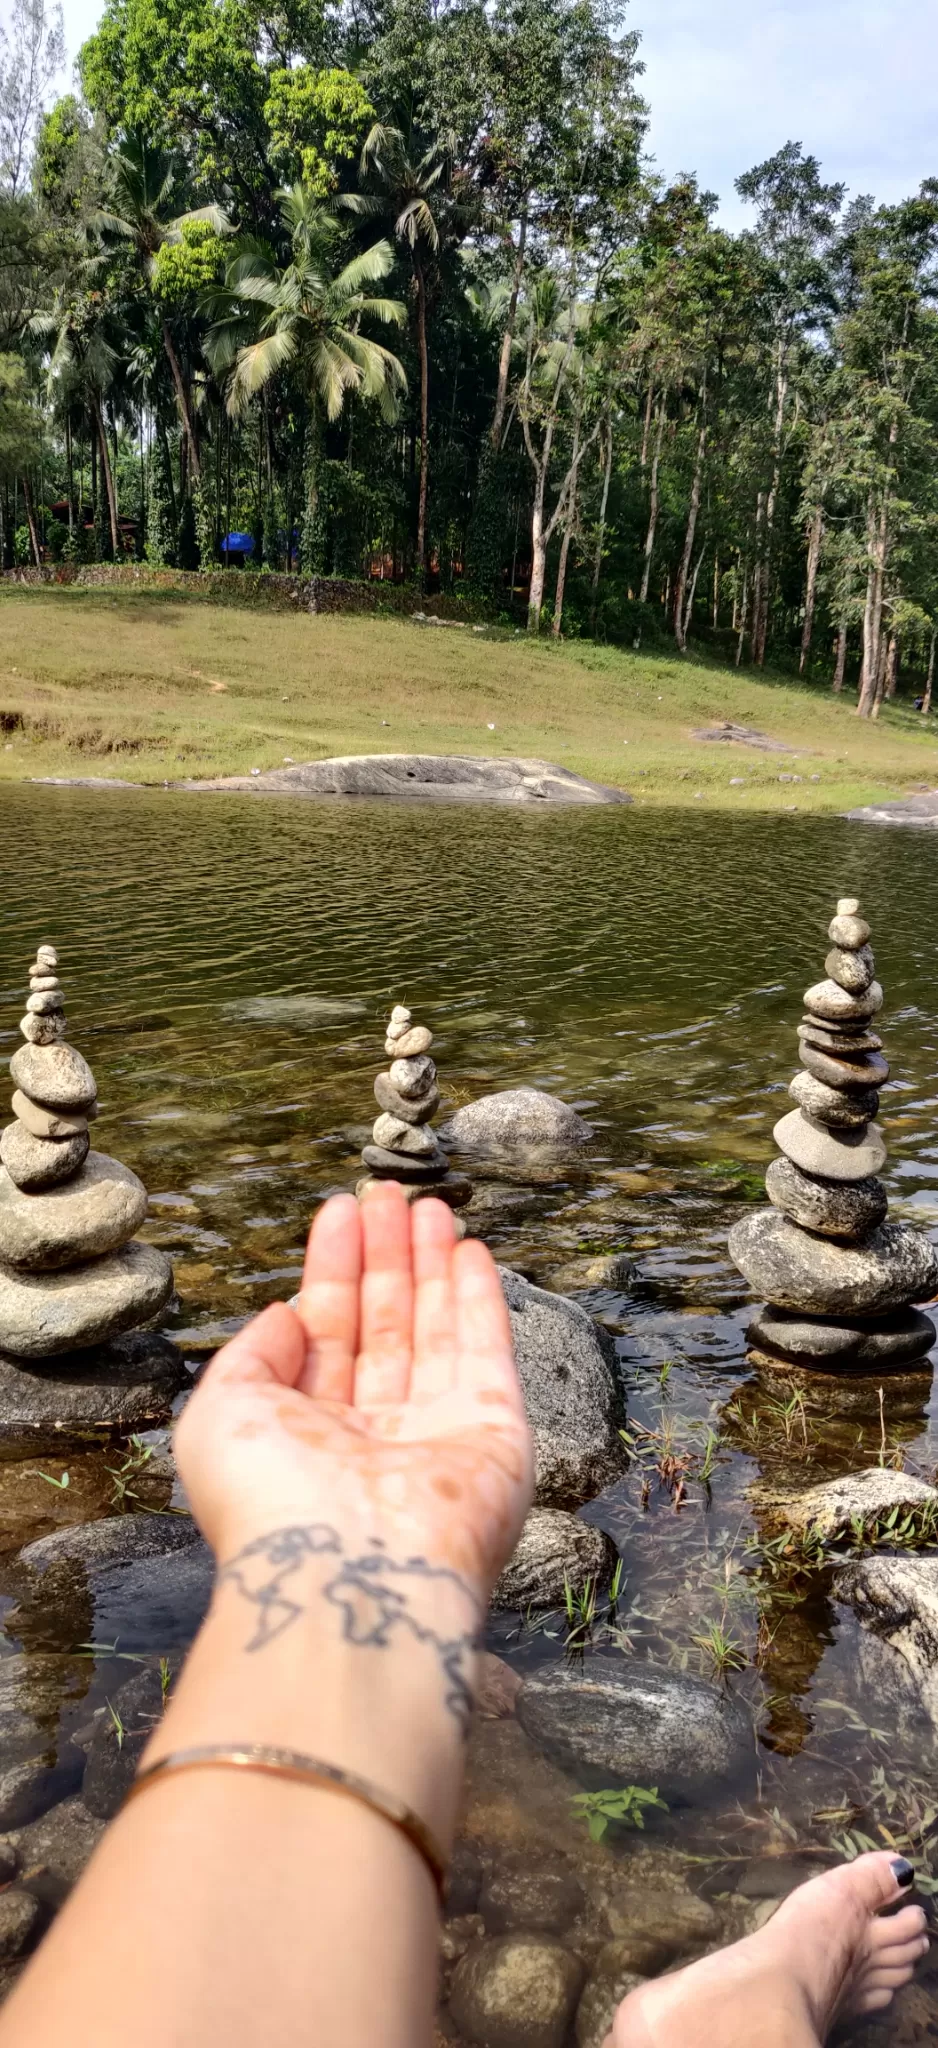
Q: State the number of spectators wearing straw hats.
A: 0